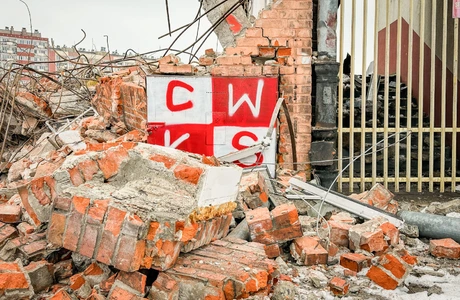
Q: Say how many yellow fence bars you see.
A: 11